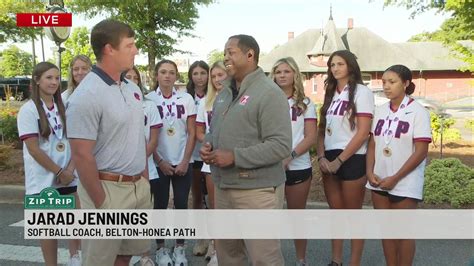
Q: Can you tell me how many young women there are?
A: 9